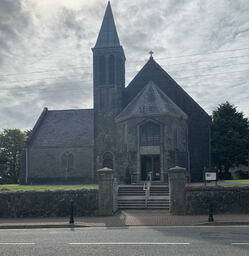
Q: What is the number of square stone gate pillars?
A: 2